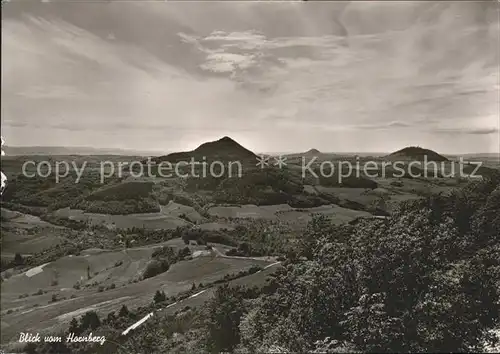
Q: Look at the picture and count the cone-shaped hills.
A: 3